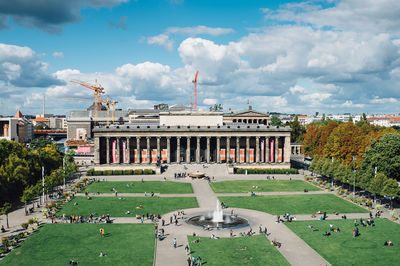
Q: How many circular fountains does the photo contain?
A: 1